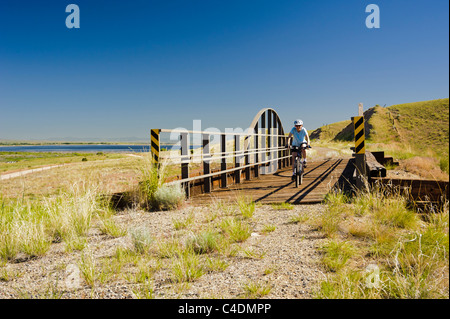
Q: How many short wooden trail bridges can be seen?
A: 1